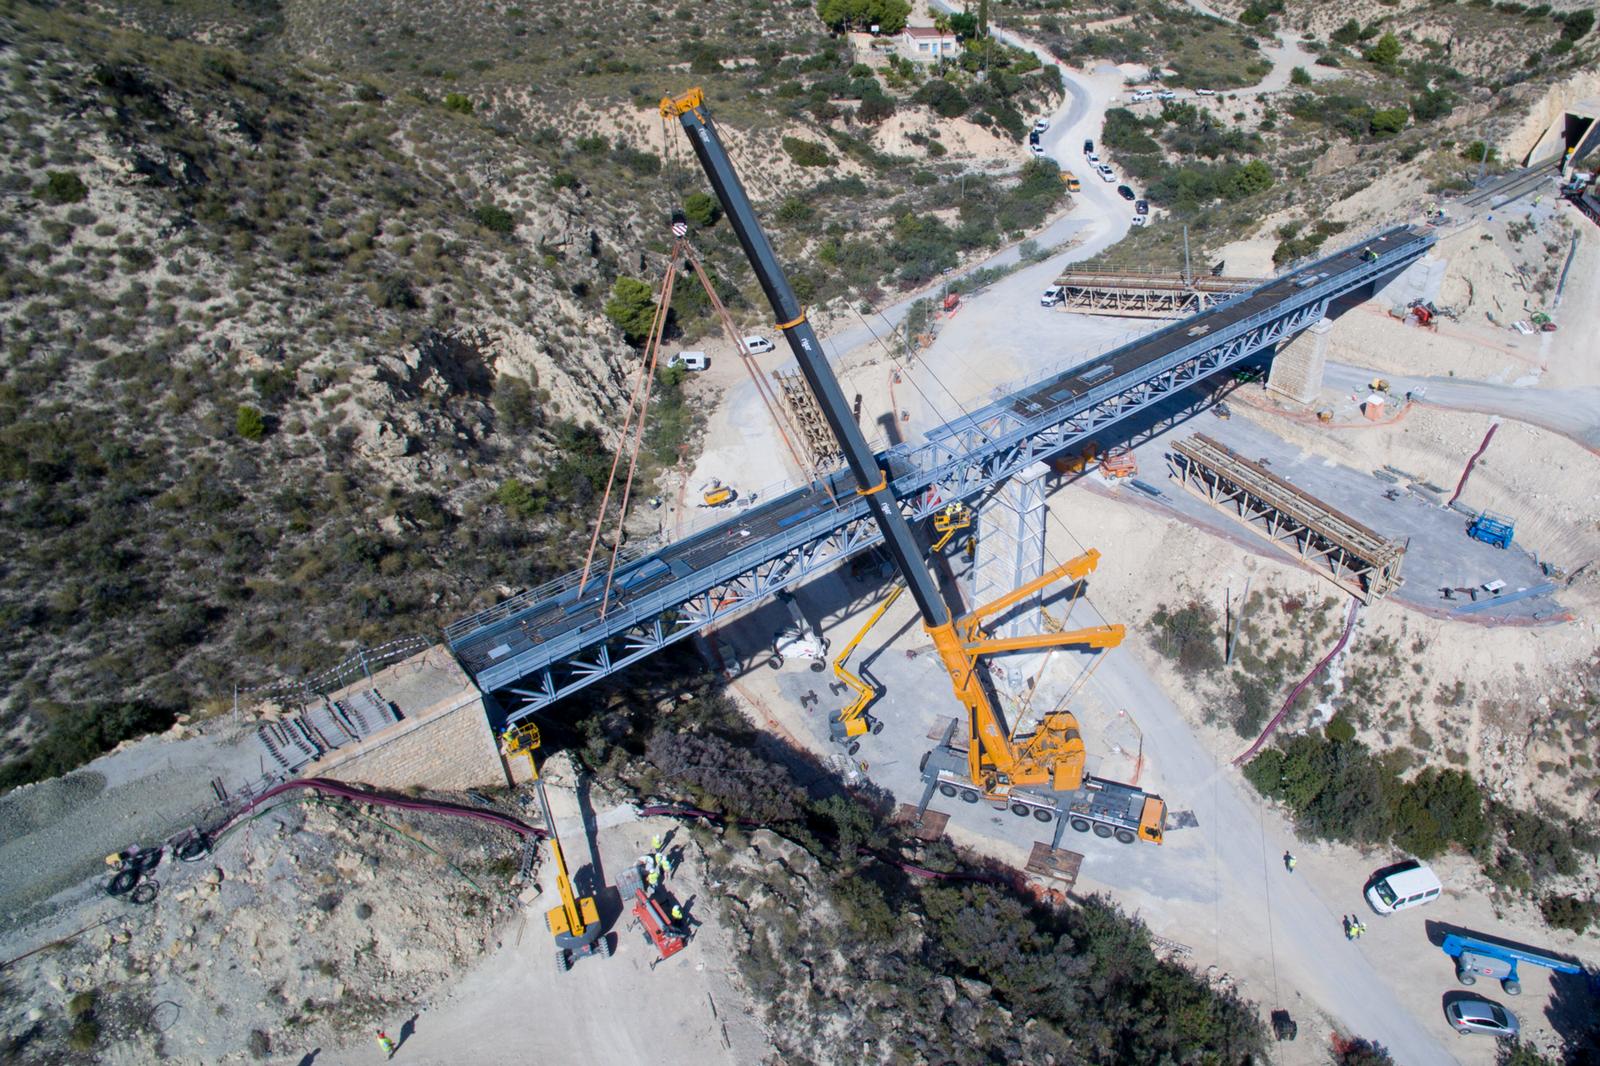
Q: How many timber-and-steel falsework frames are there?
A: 3